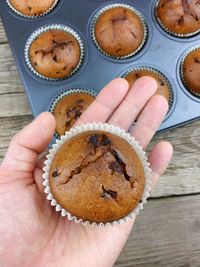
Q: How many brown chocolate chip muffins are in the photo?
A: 8